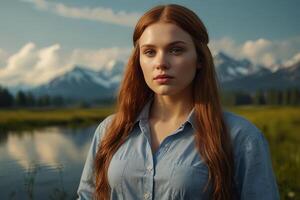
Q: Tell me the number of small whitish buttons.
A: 2